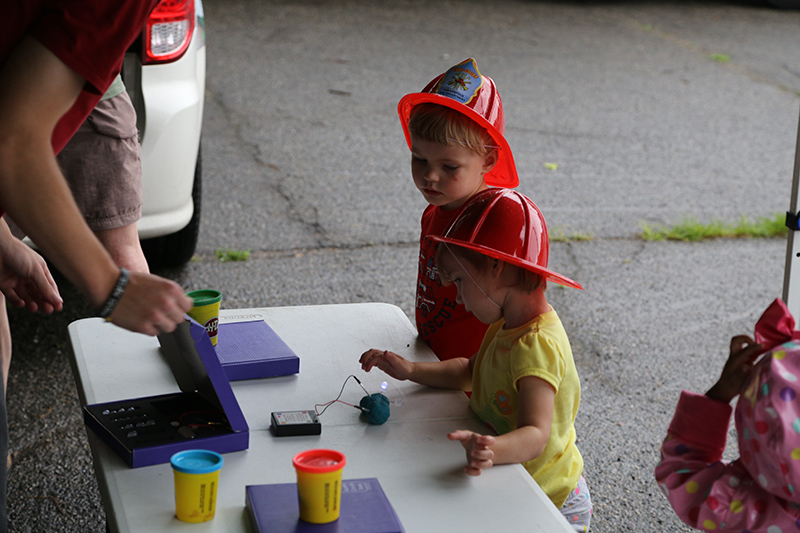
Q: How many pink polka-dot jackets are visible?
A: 1